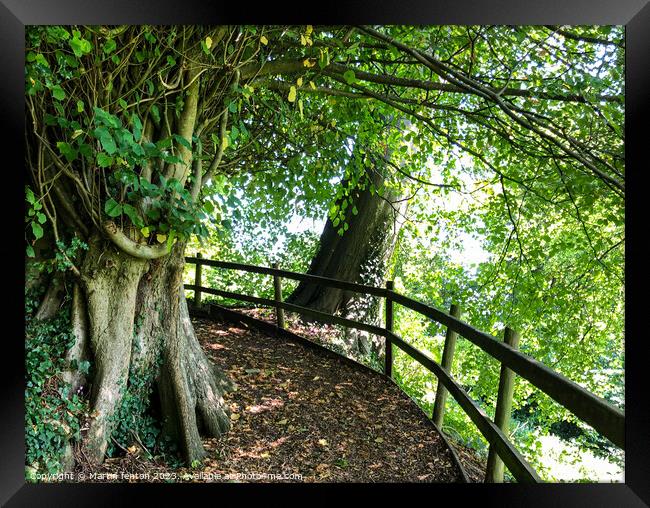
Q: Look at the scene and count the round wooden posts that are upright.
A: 5